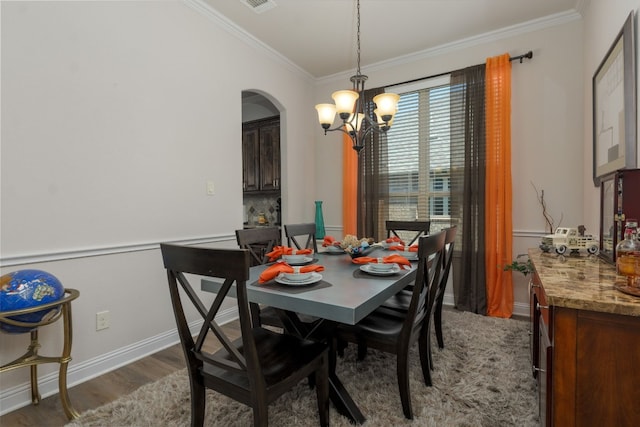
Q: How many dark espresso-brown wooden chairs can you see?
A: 6